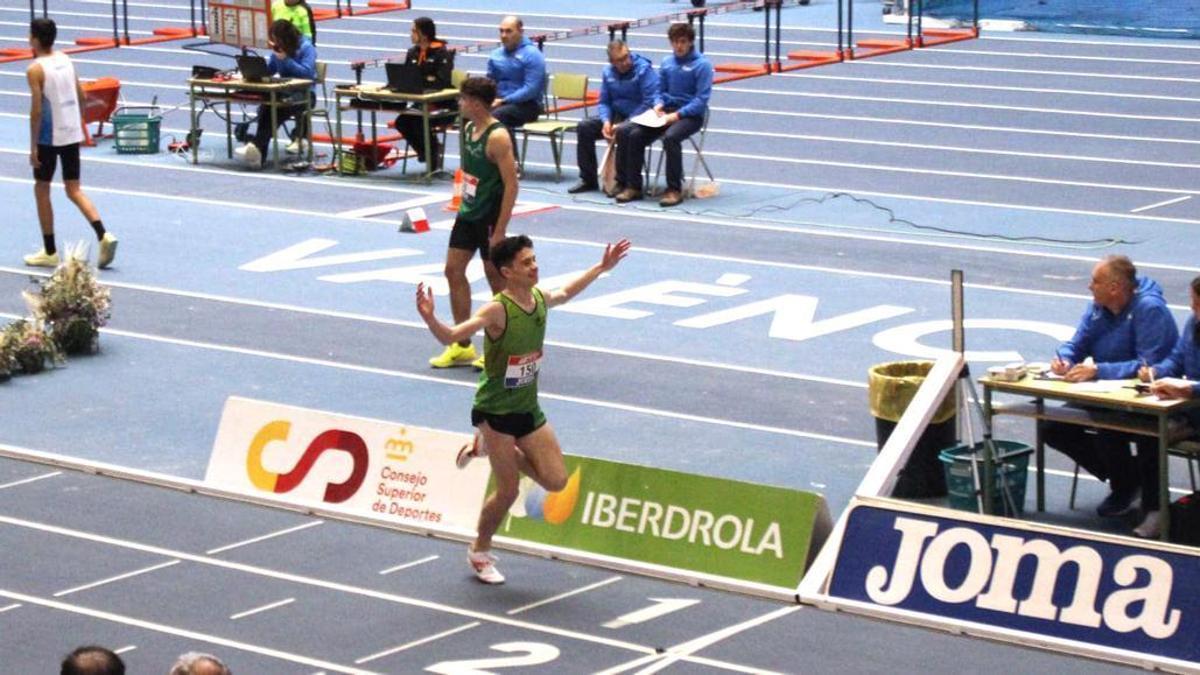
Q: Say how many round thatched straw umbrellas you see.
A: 0